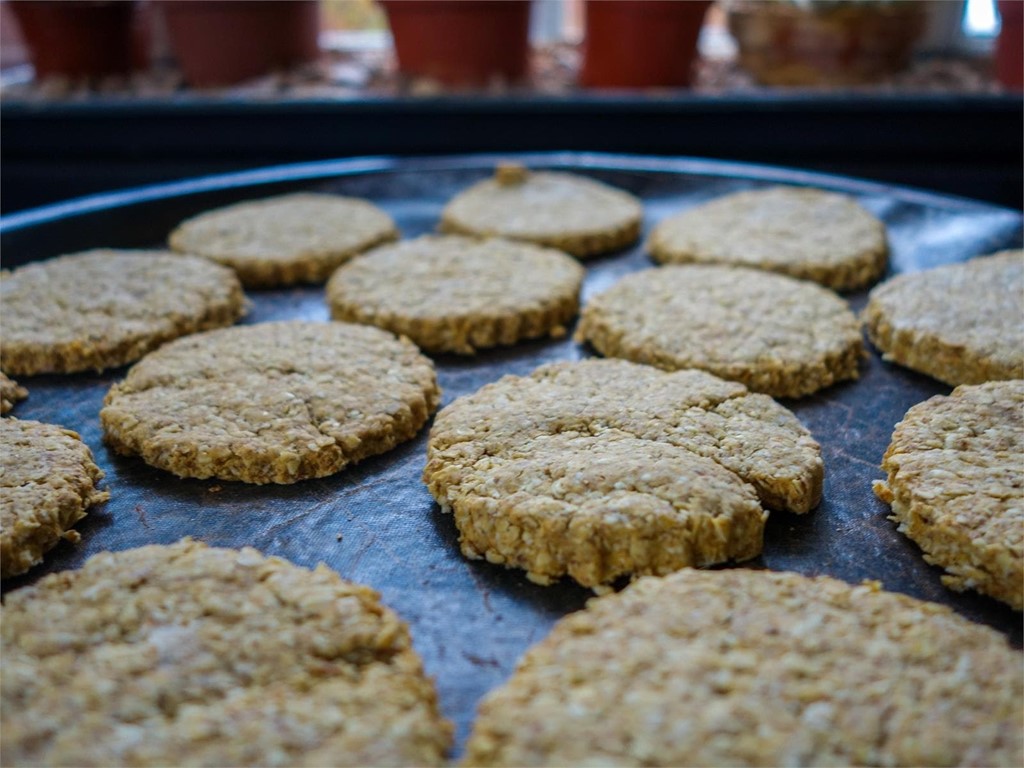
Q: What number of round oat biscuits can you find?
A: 14